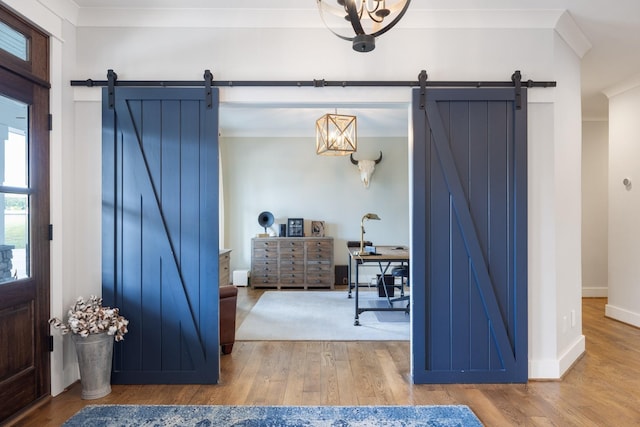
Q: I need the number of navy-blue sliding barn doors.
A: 2